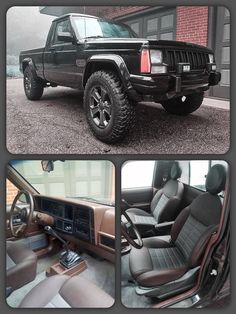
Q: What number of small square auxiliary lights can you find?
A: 2